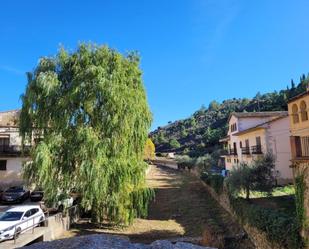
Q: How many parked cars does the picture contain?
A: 4